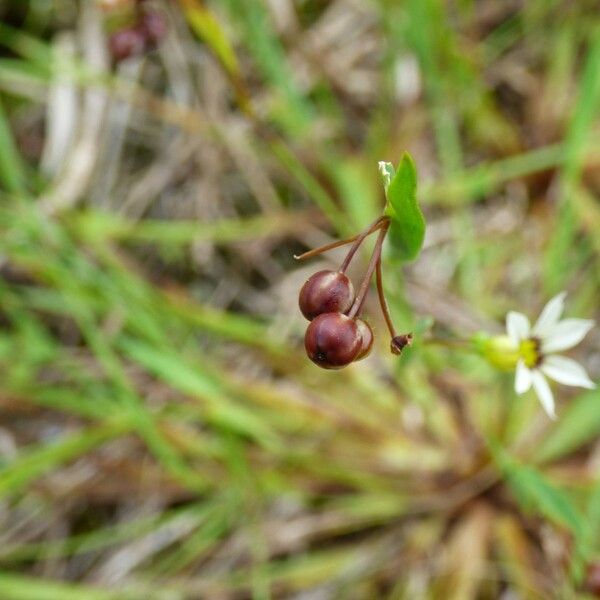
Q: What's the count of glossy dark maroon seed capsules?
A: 3